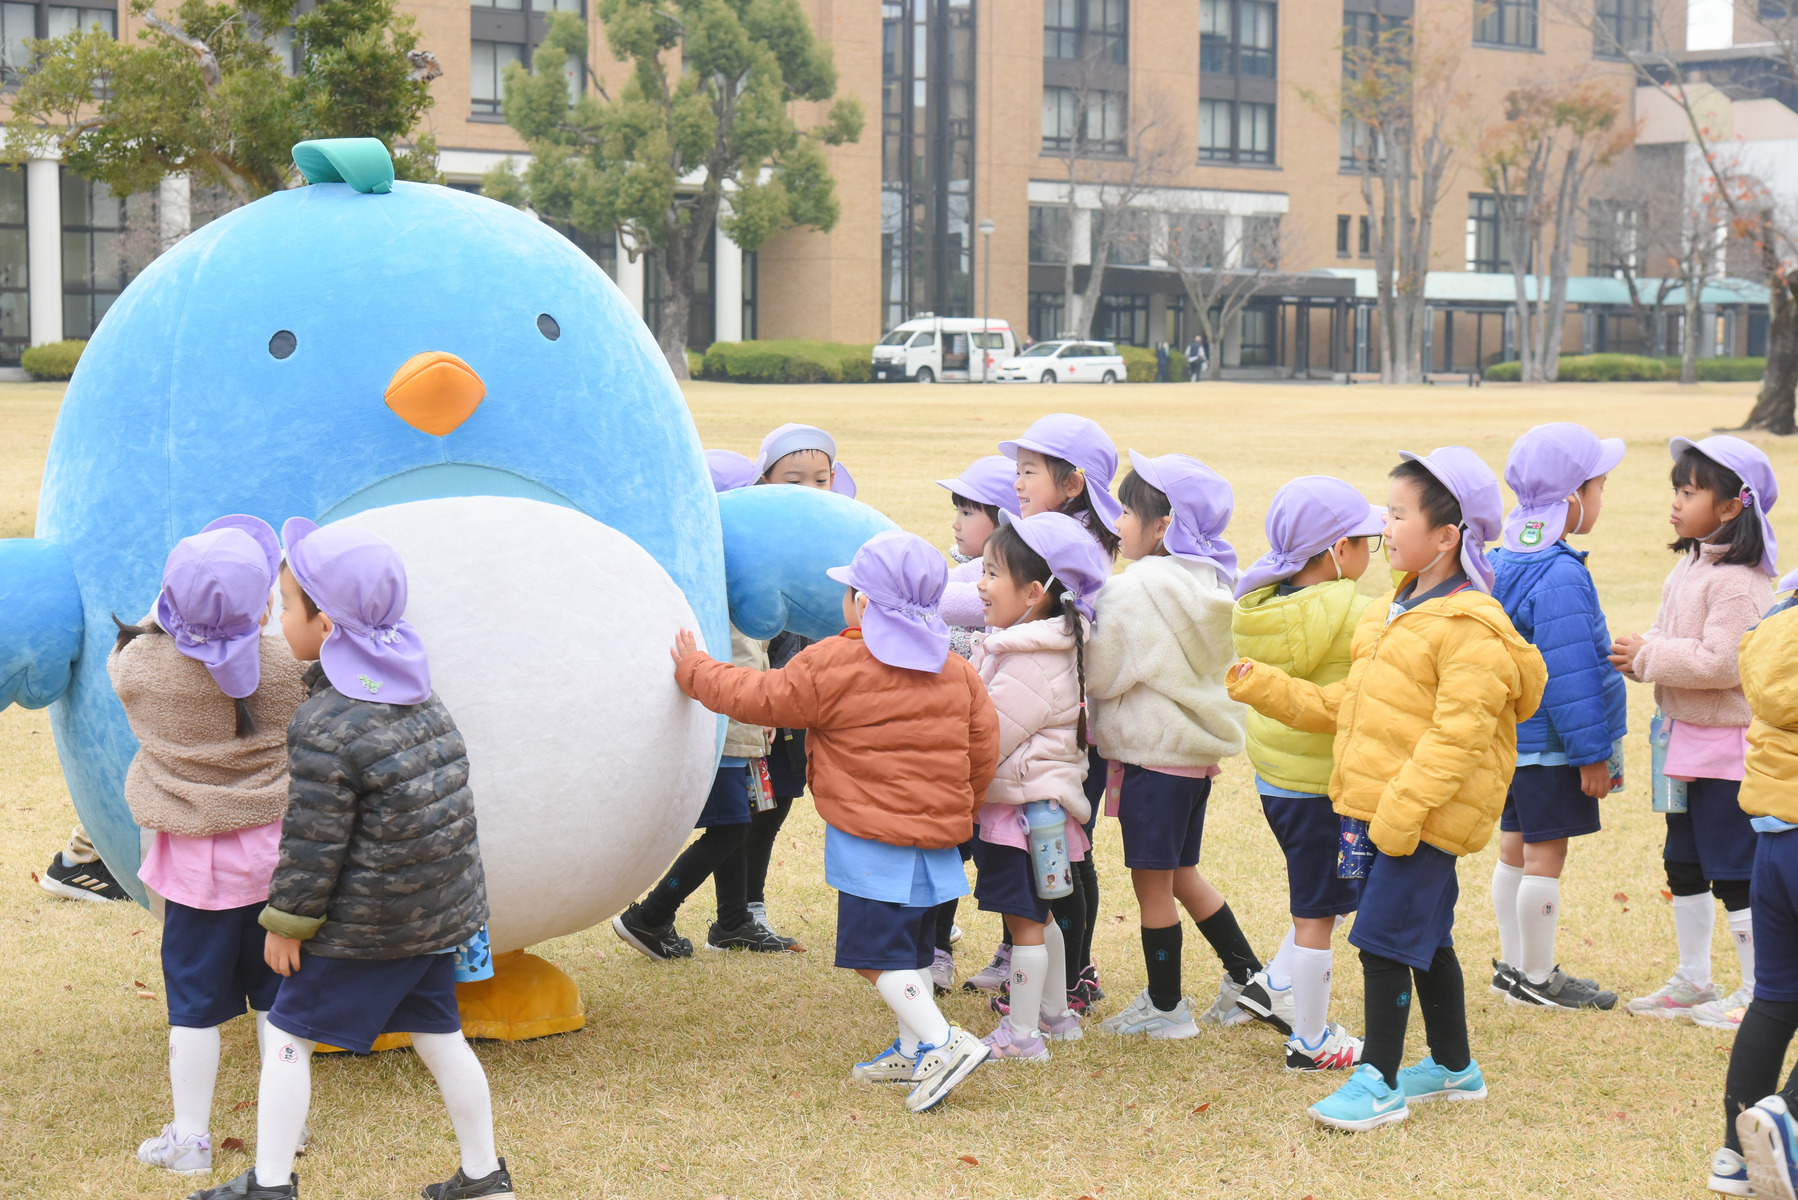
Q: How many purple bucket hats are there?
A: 14